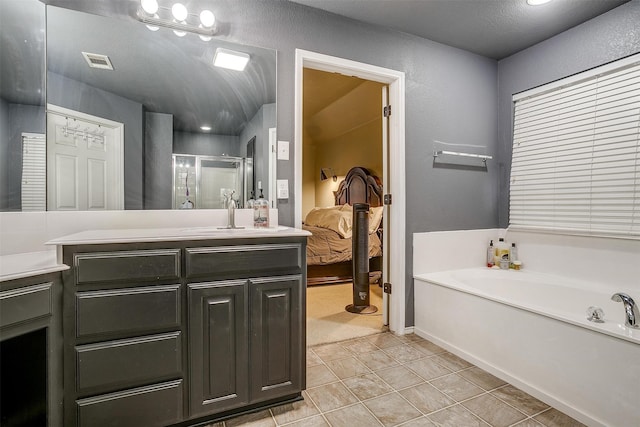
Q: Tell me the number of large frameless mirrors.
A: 2